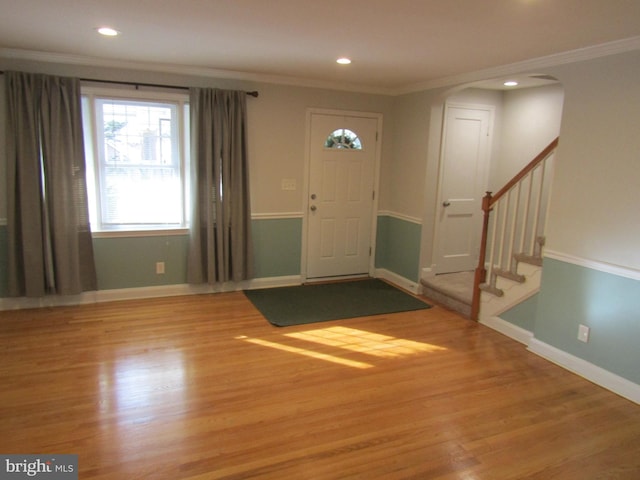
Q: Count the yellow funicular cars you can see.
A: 0